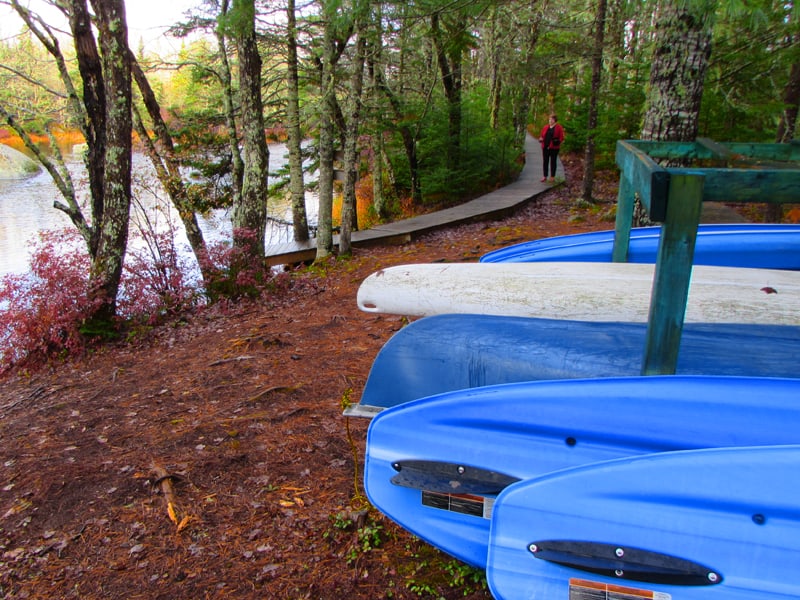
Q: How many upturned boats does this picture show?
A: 5